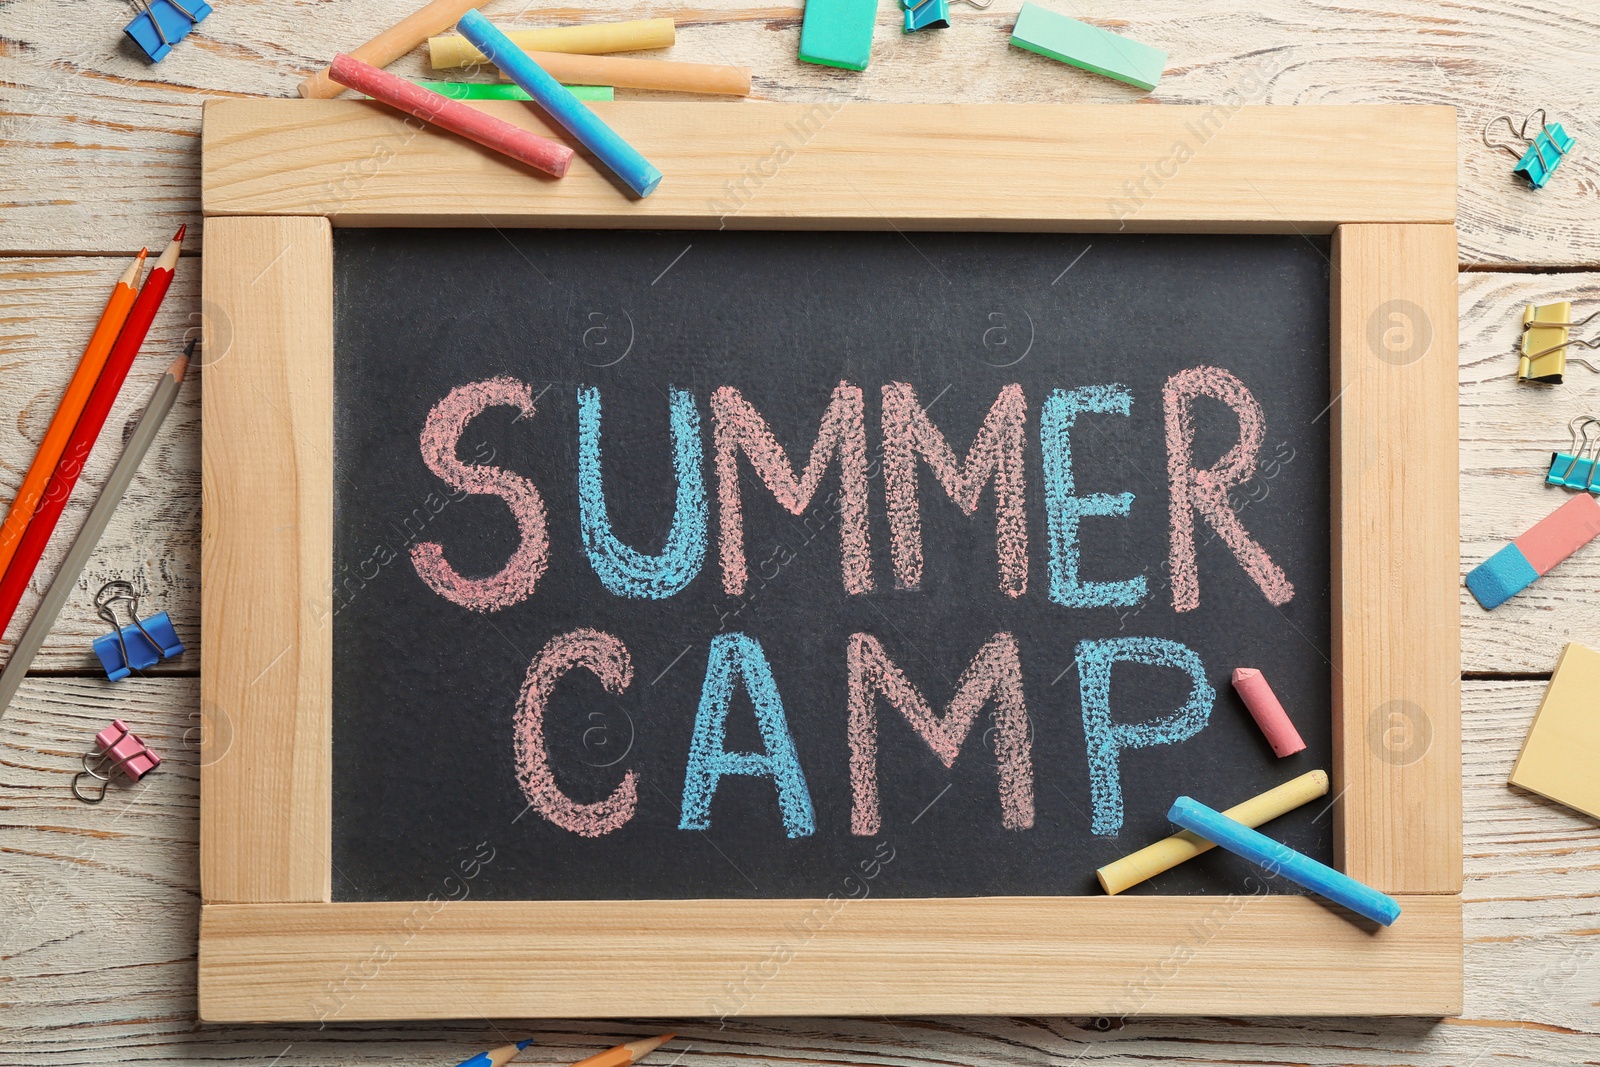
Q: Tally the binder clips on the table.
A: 7